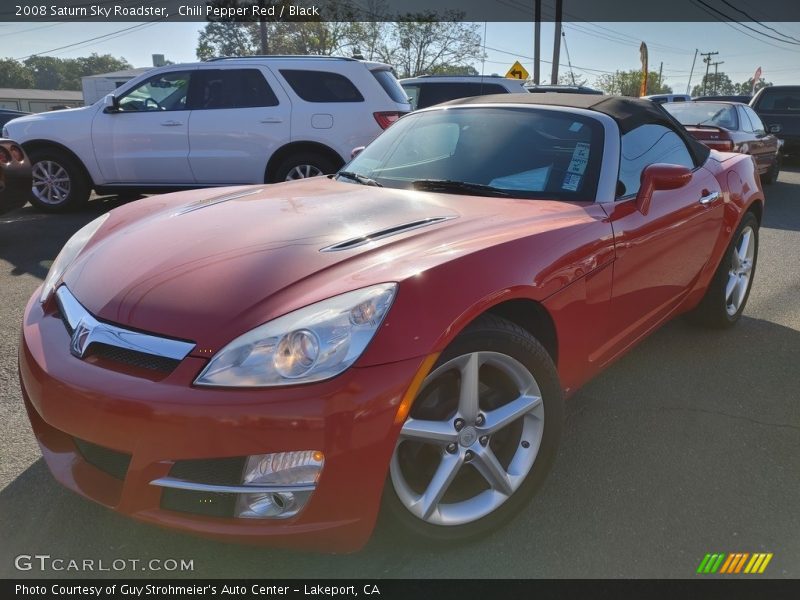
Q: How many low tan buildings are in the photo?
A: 1